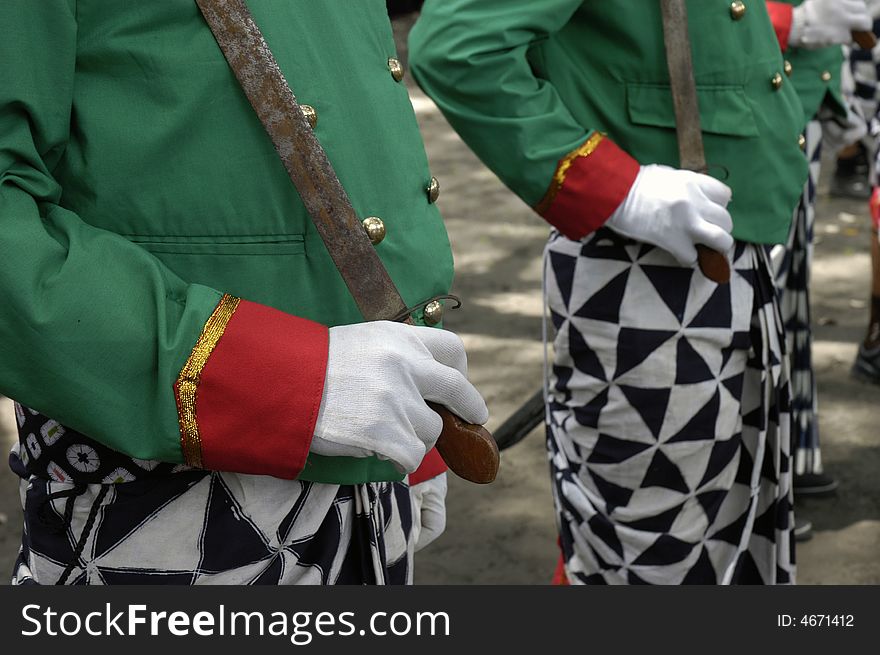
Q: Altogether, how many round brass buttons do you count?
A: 10